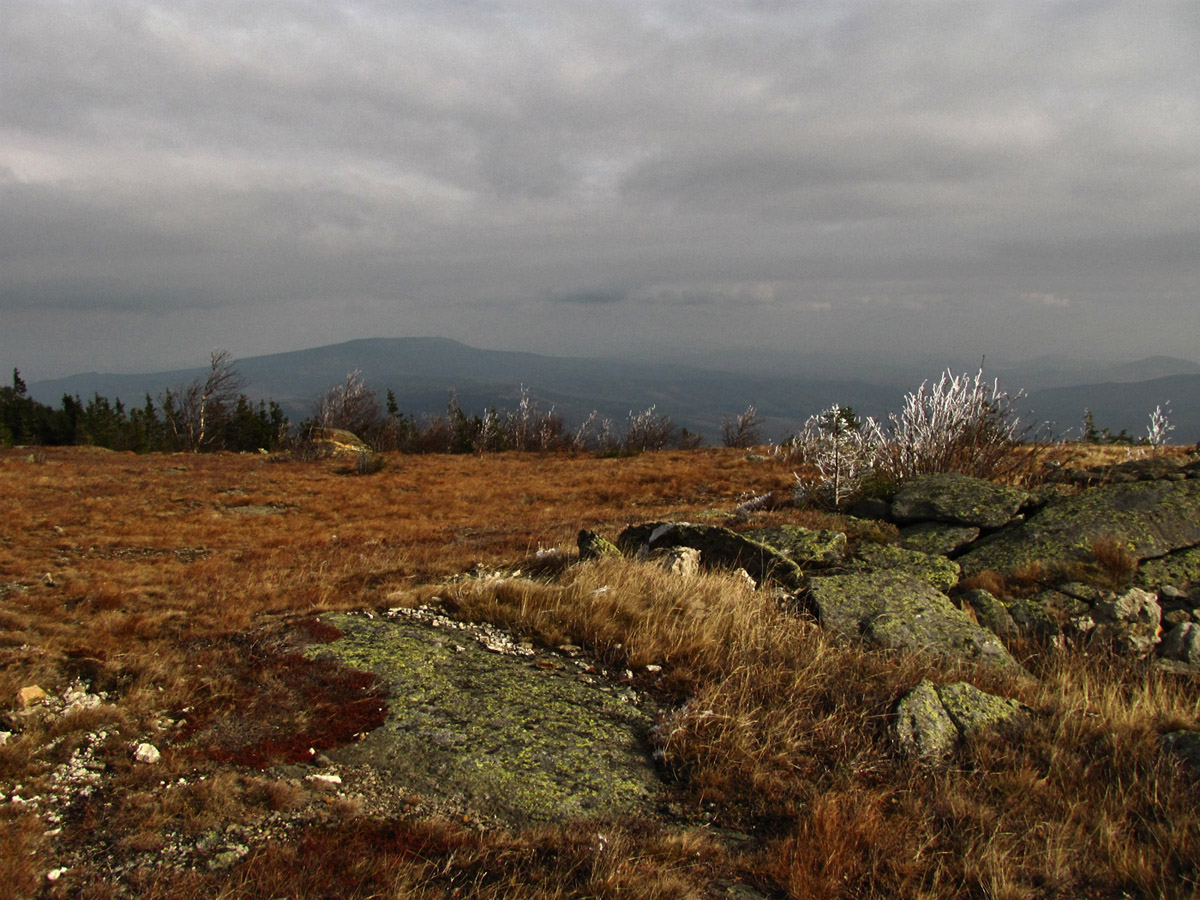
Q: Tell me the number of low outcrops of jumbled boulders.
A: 1